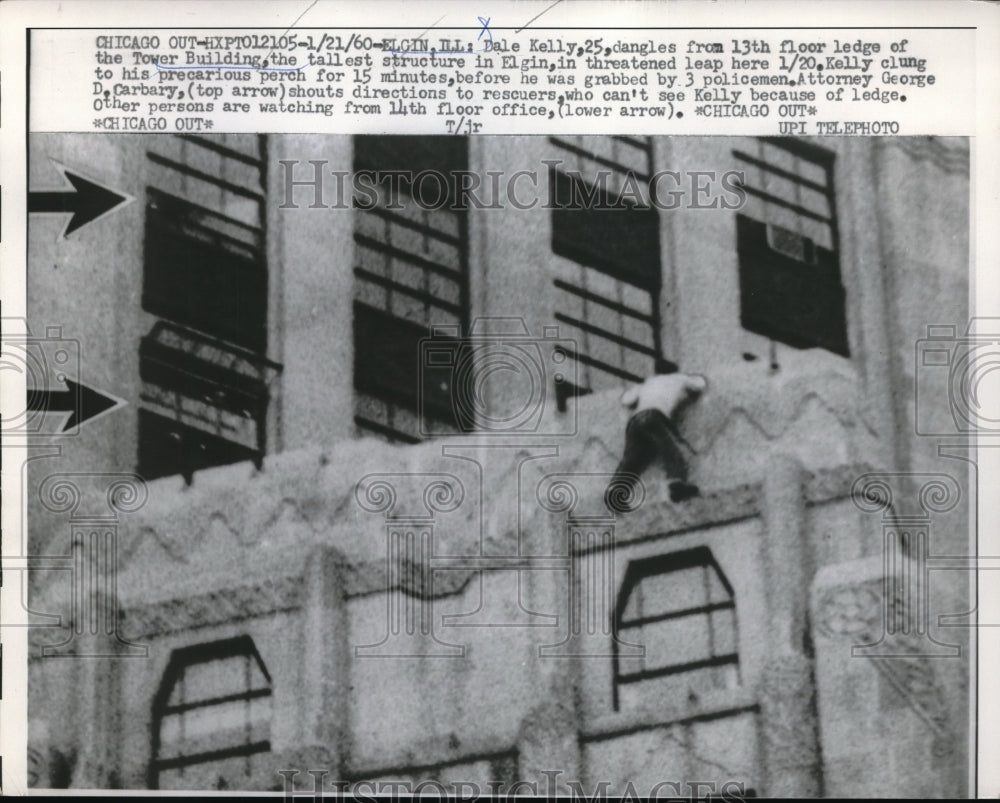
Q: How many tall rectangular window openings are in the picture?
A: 4